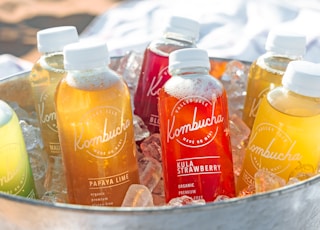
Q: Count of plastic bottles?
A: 7